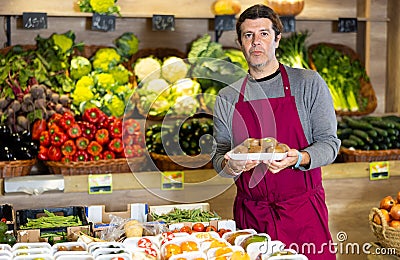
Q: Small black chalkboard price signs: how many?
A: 6